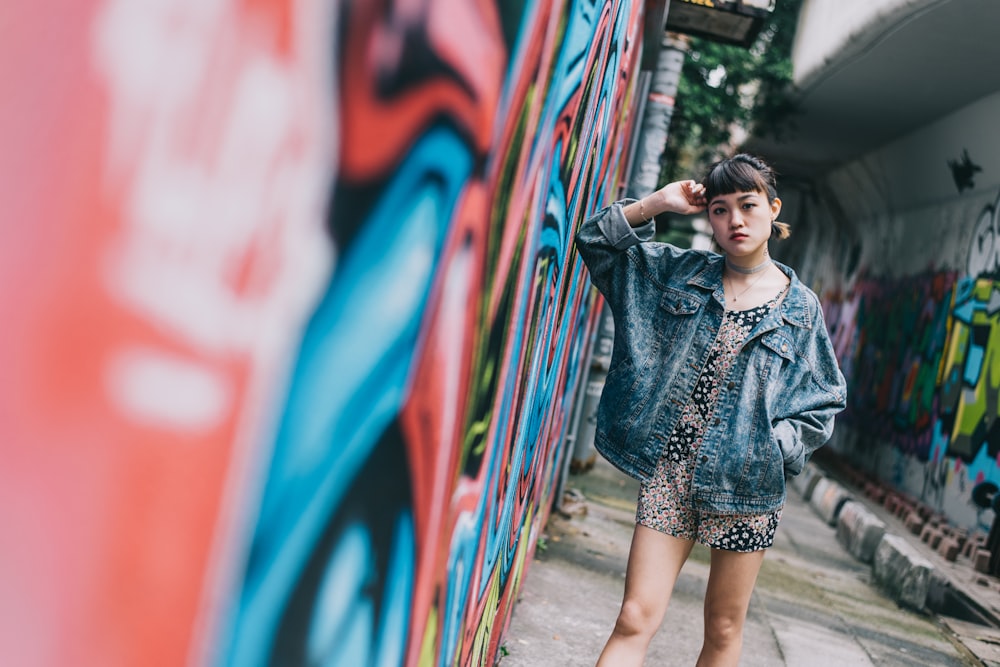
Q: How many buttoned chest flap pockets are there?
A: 2